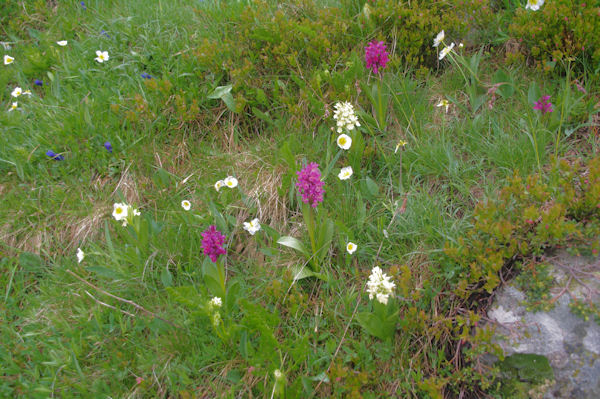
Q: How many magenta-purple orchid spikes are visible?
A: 4